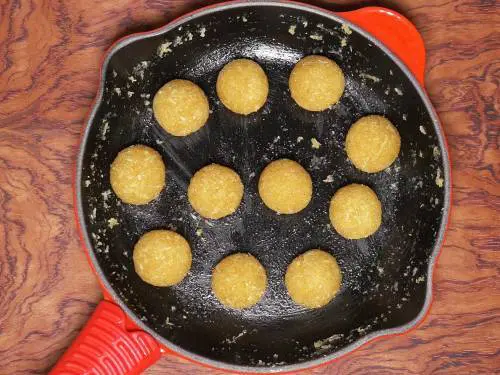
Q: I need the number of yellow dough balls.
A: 11